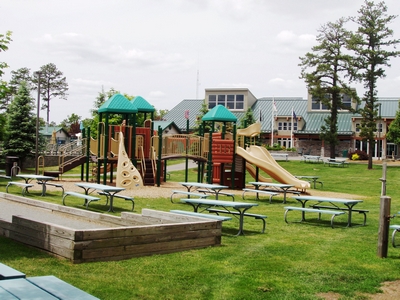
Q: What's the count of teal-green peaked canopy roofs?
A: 3